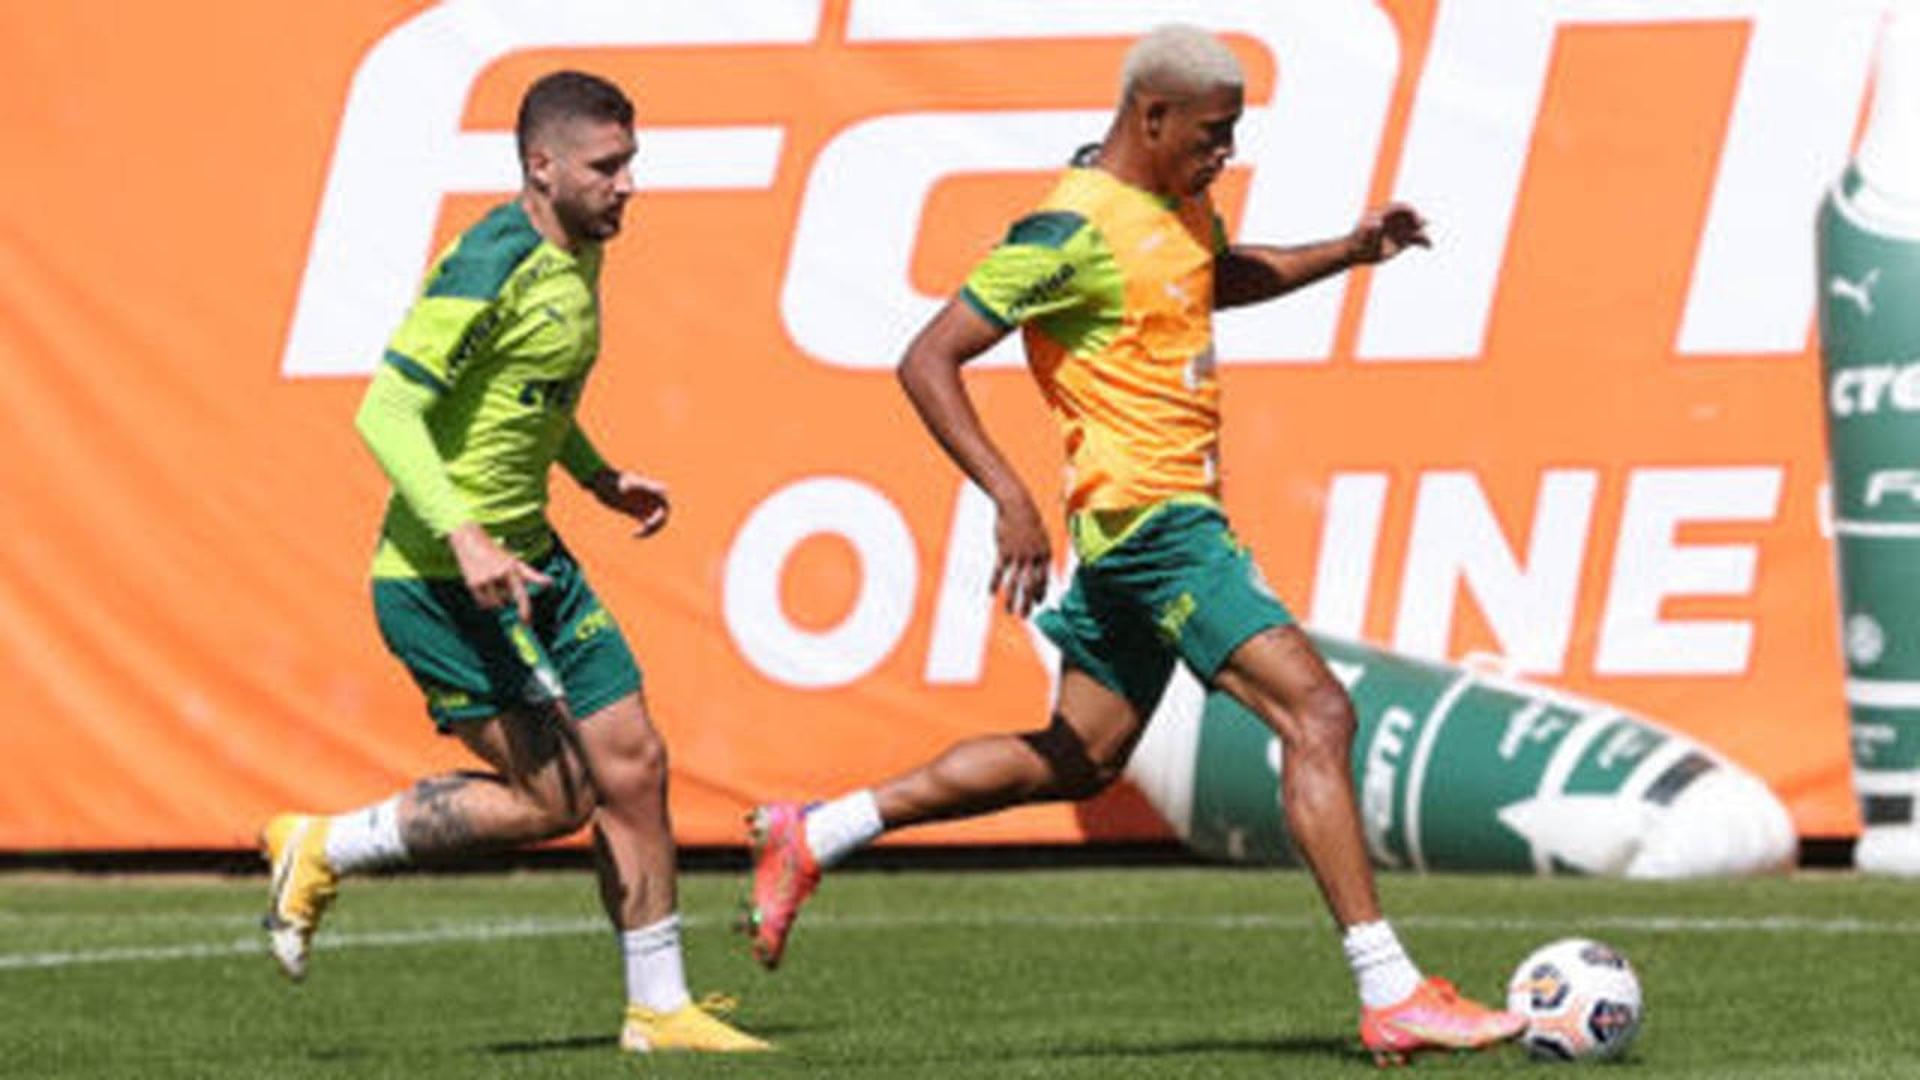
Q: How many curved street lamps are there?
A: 0